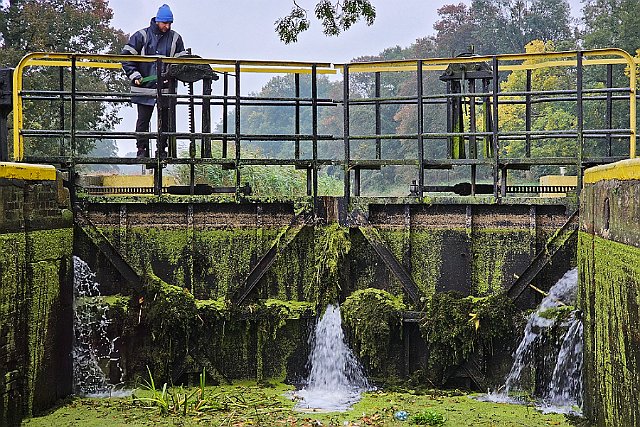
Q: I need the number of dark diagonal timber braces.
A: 4